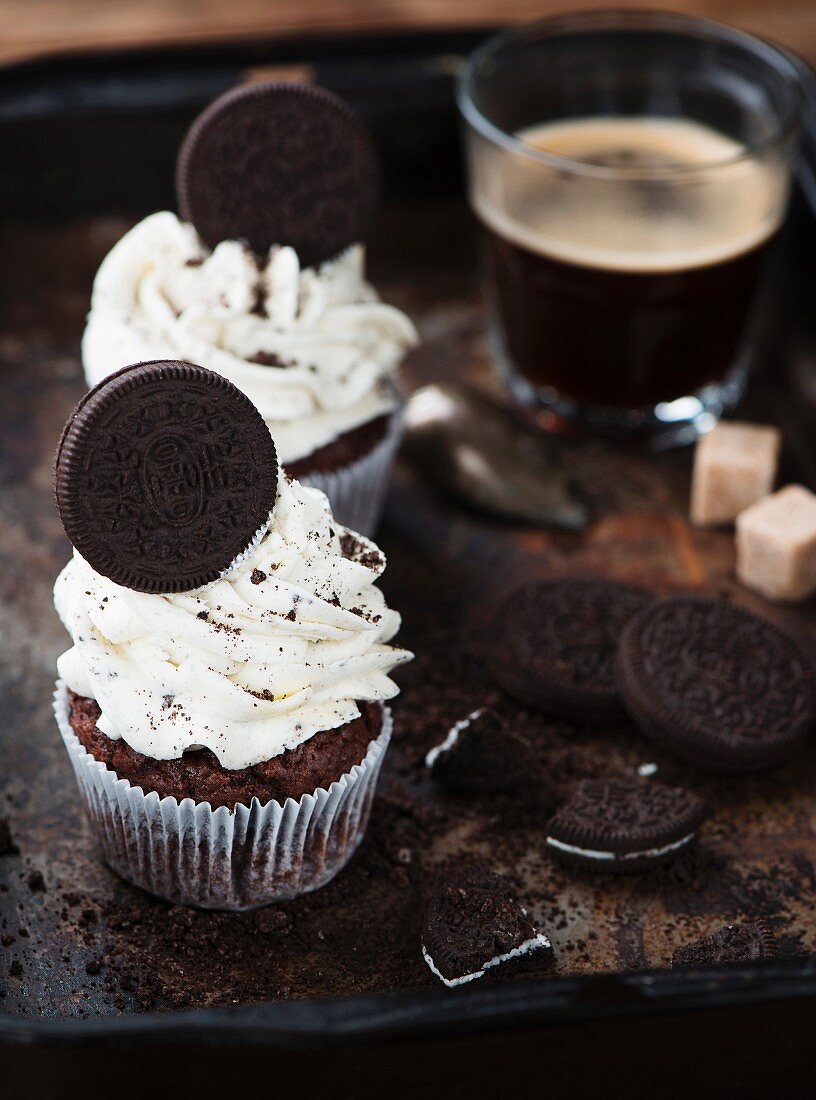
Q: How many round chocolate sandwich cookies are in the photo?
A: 4